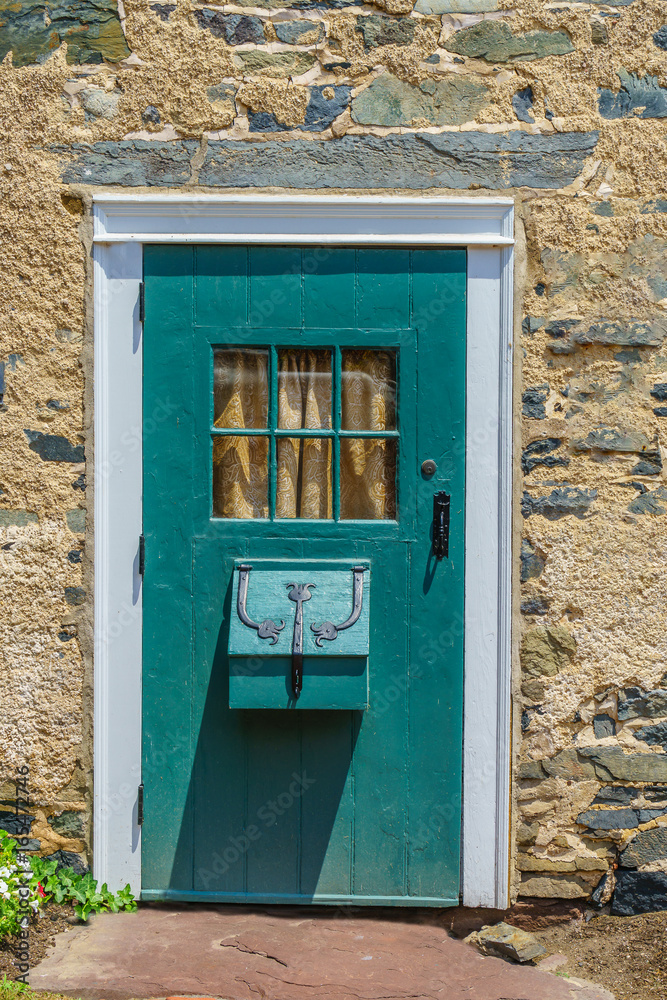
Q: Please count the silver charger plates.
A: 0